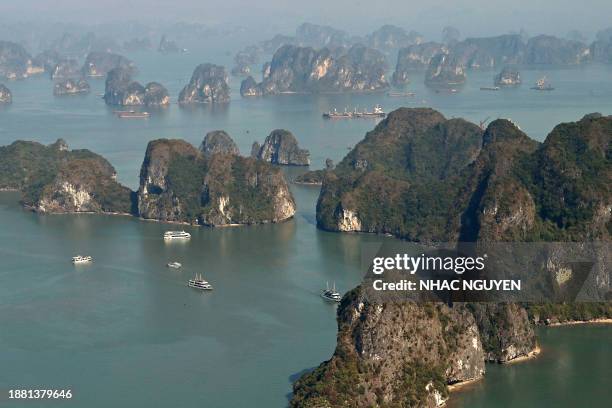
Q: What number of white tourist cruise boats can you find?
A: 5